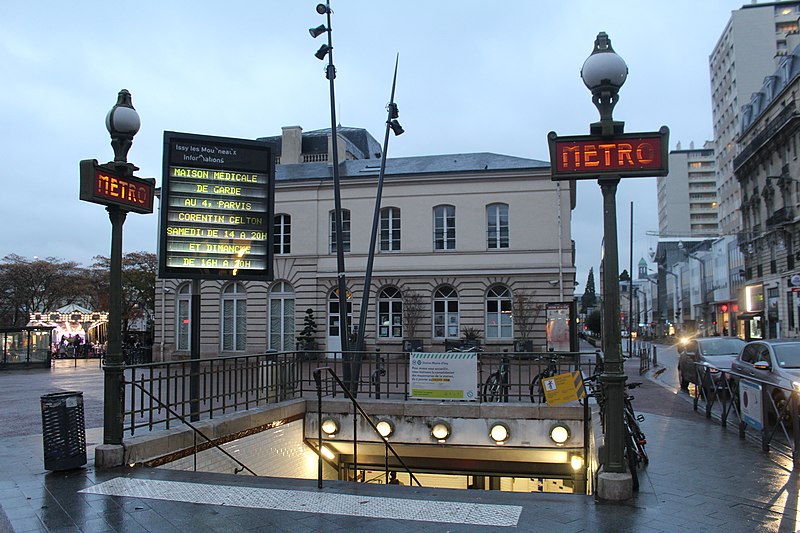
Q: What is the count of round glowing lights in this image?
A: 5